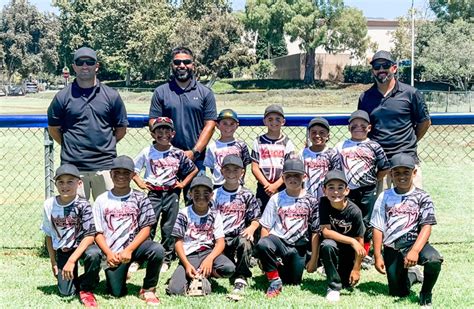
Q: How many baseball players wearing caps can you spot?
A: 12